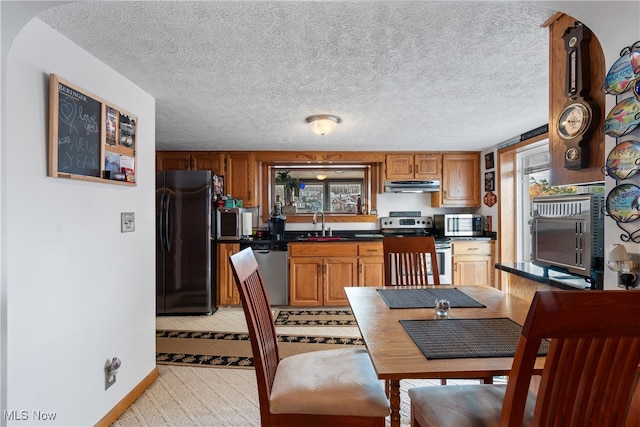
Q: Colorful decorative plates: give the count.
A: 4